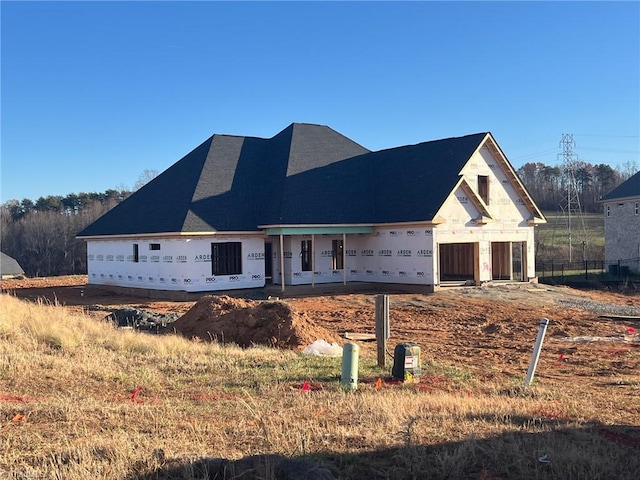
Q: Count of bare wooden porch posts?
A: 3